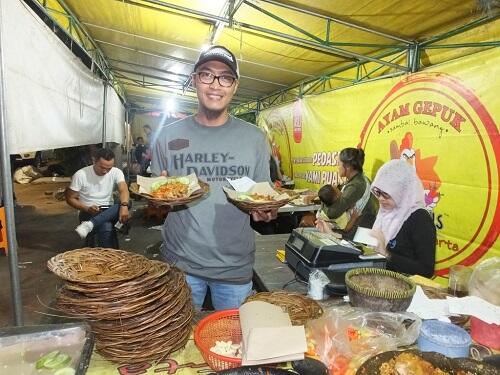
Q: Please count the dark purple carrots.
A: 0